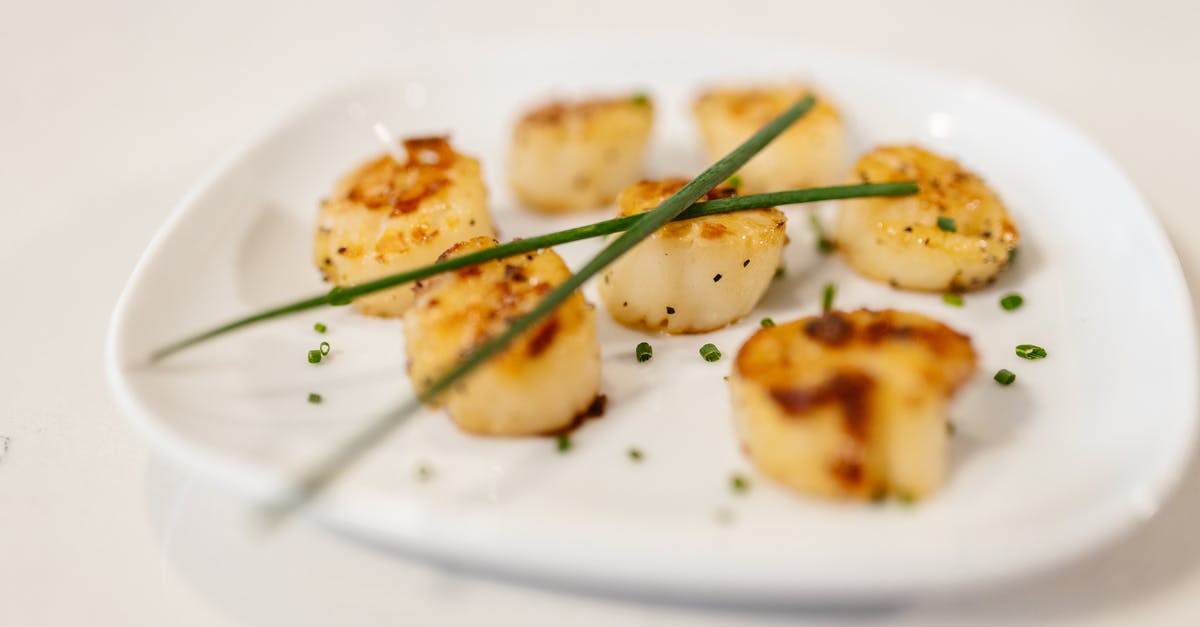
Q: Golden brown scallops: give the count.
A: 7